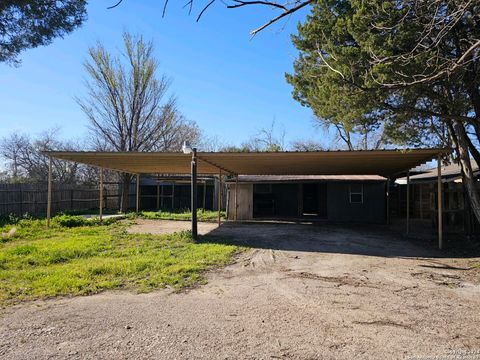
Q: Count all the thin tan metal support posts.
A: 8